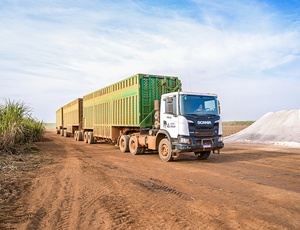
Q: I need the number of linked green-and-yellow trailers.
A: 3